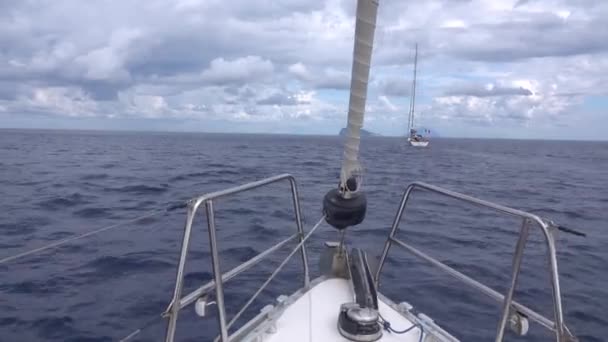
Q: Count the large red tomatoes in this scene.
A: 0